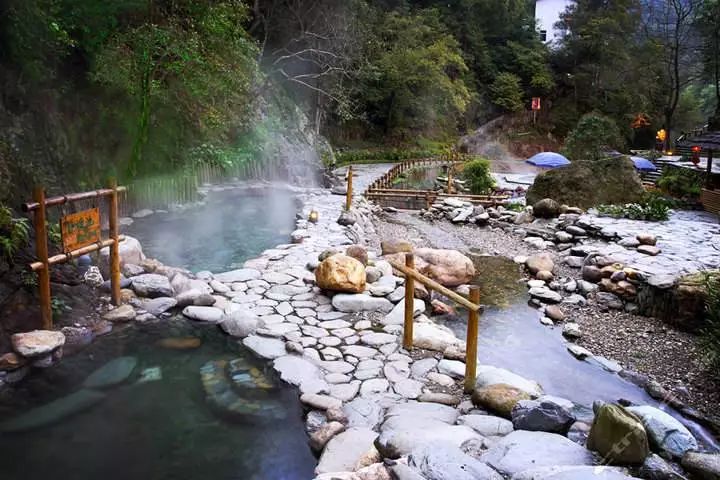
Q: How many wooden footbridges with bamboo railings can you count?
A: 1